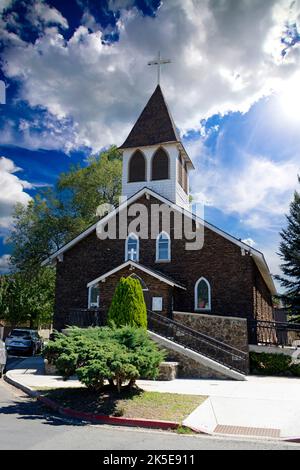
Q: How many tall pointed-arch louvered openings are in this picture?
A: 4